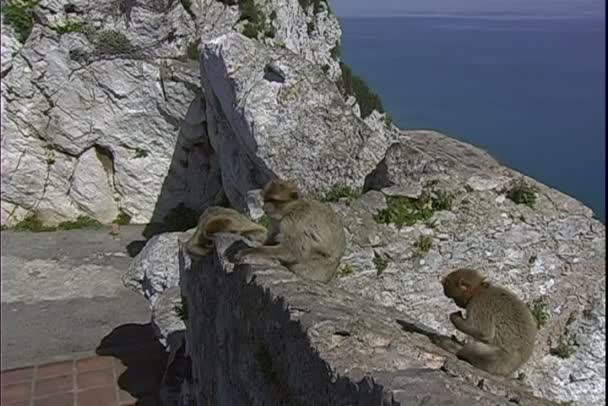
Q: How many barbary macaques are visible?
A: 3